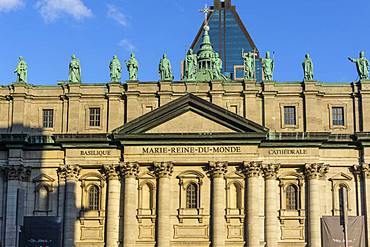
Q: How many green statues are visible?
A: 11